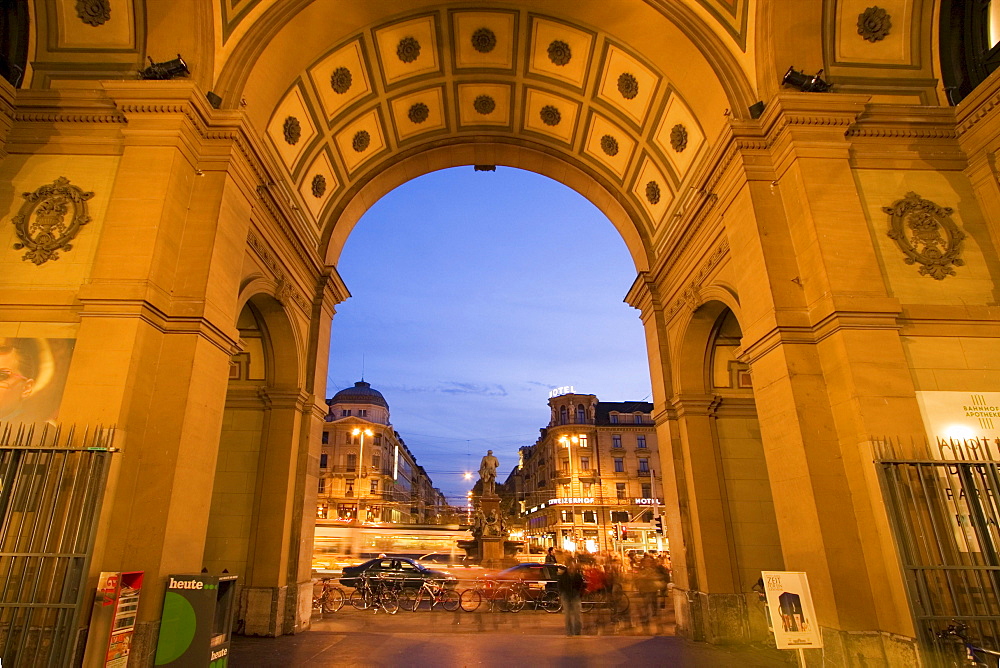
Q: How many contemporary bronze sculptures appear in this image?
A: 0